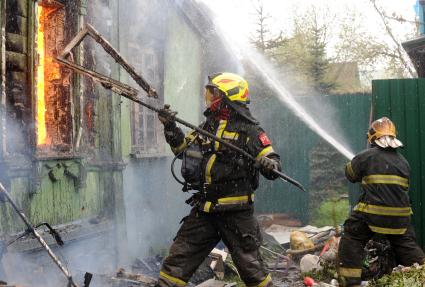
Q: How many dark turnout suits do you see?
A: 2